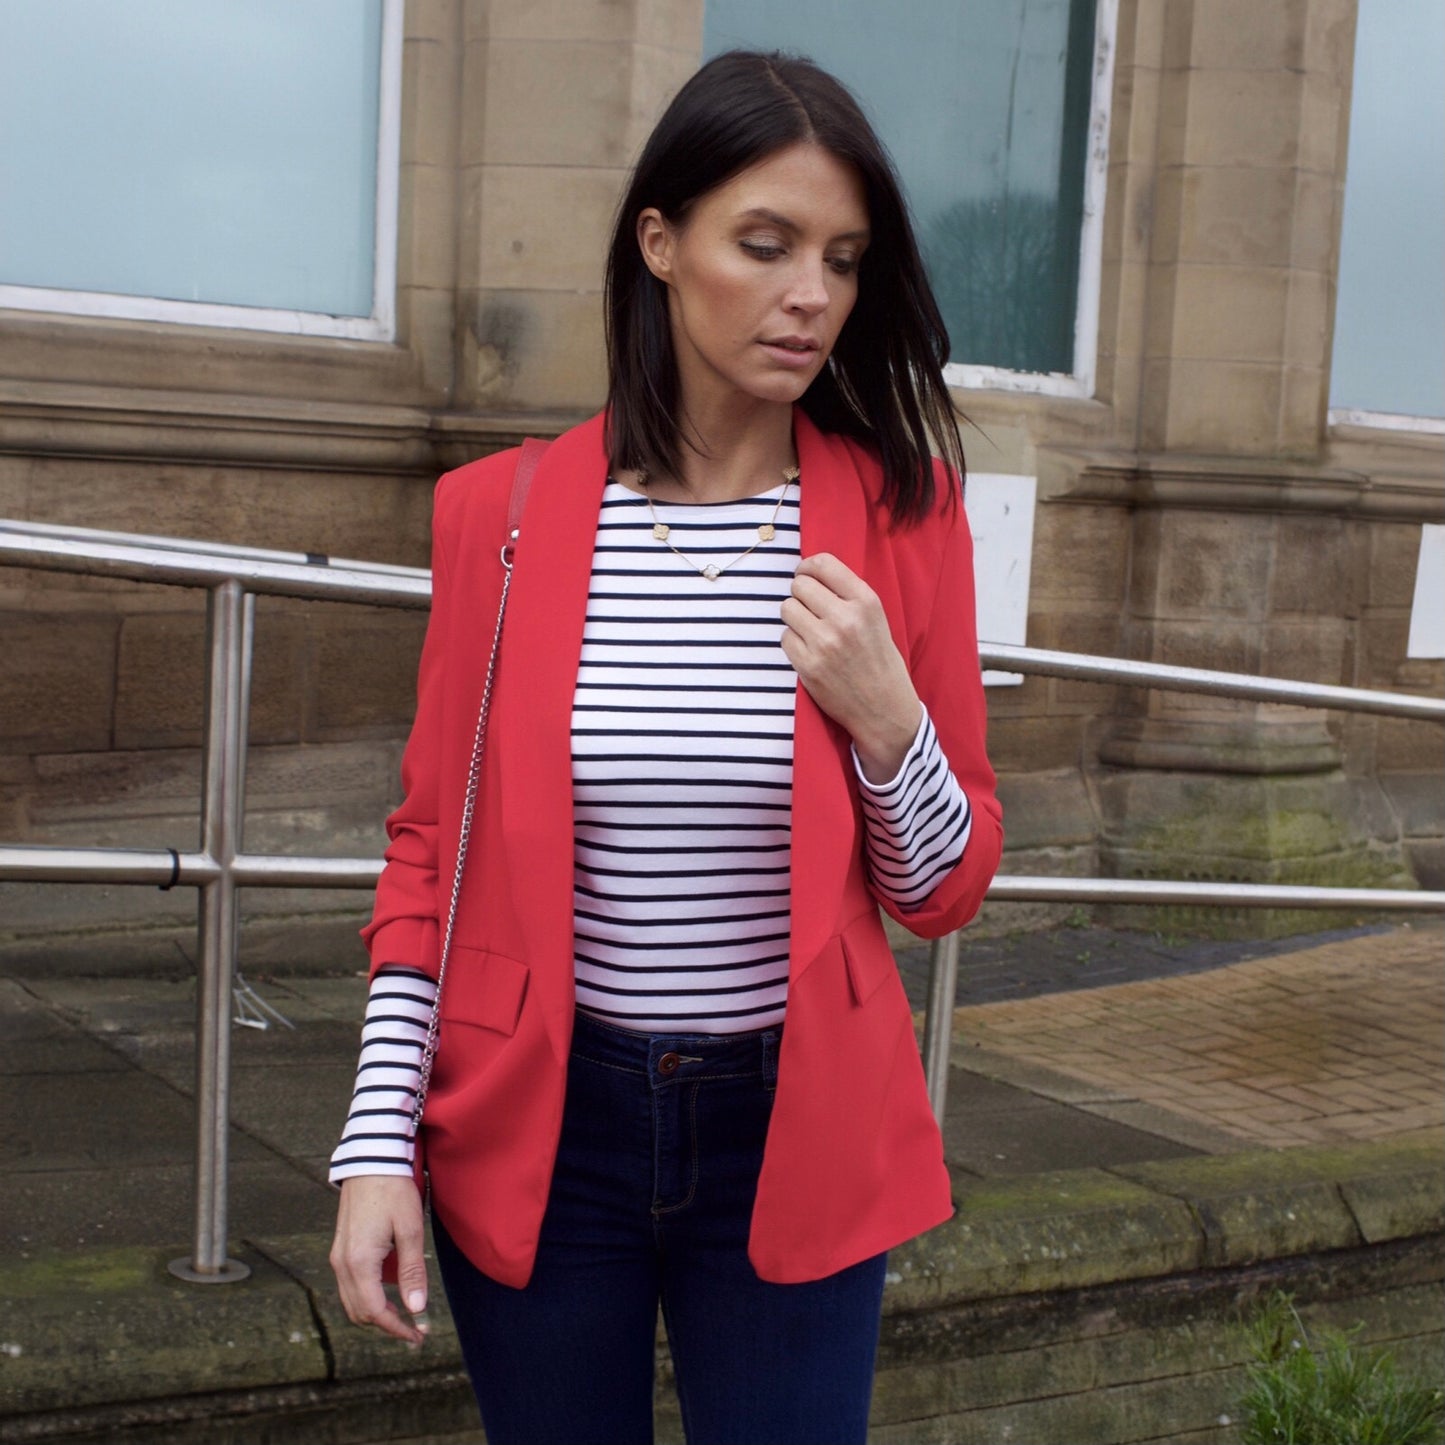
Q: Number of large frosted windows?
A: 3